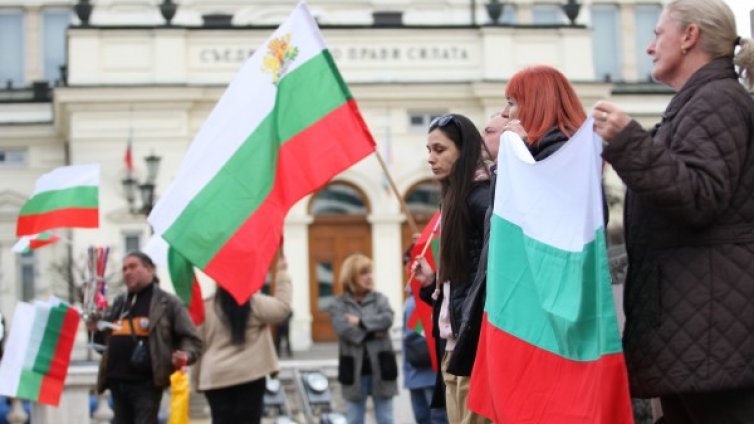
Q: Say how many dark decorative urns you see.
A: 4